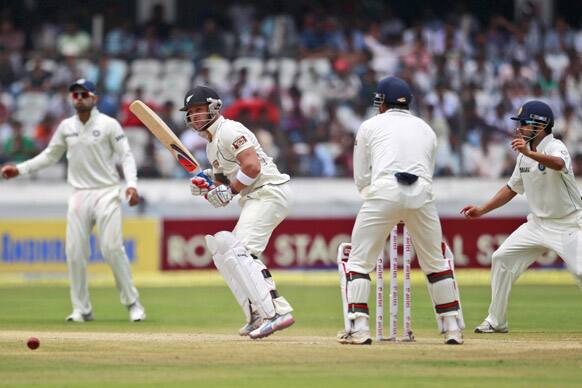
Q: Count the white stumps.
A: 3